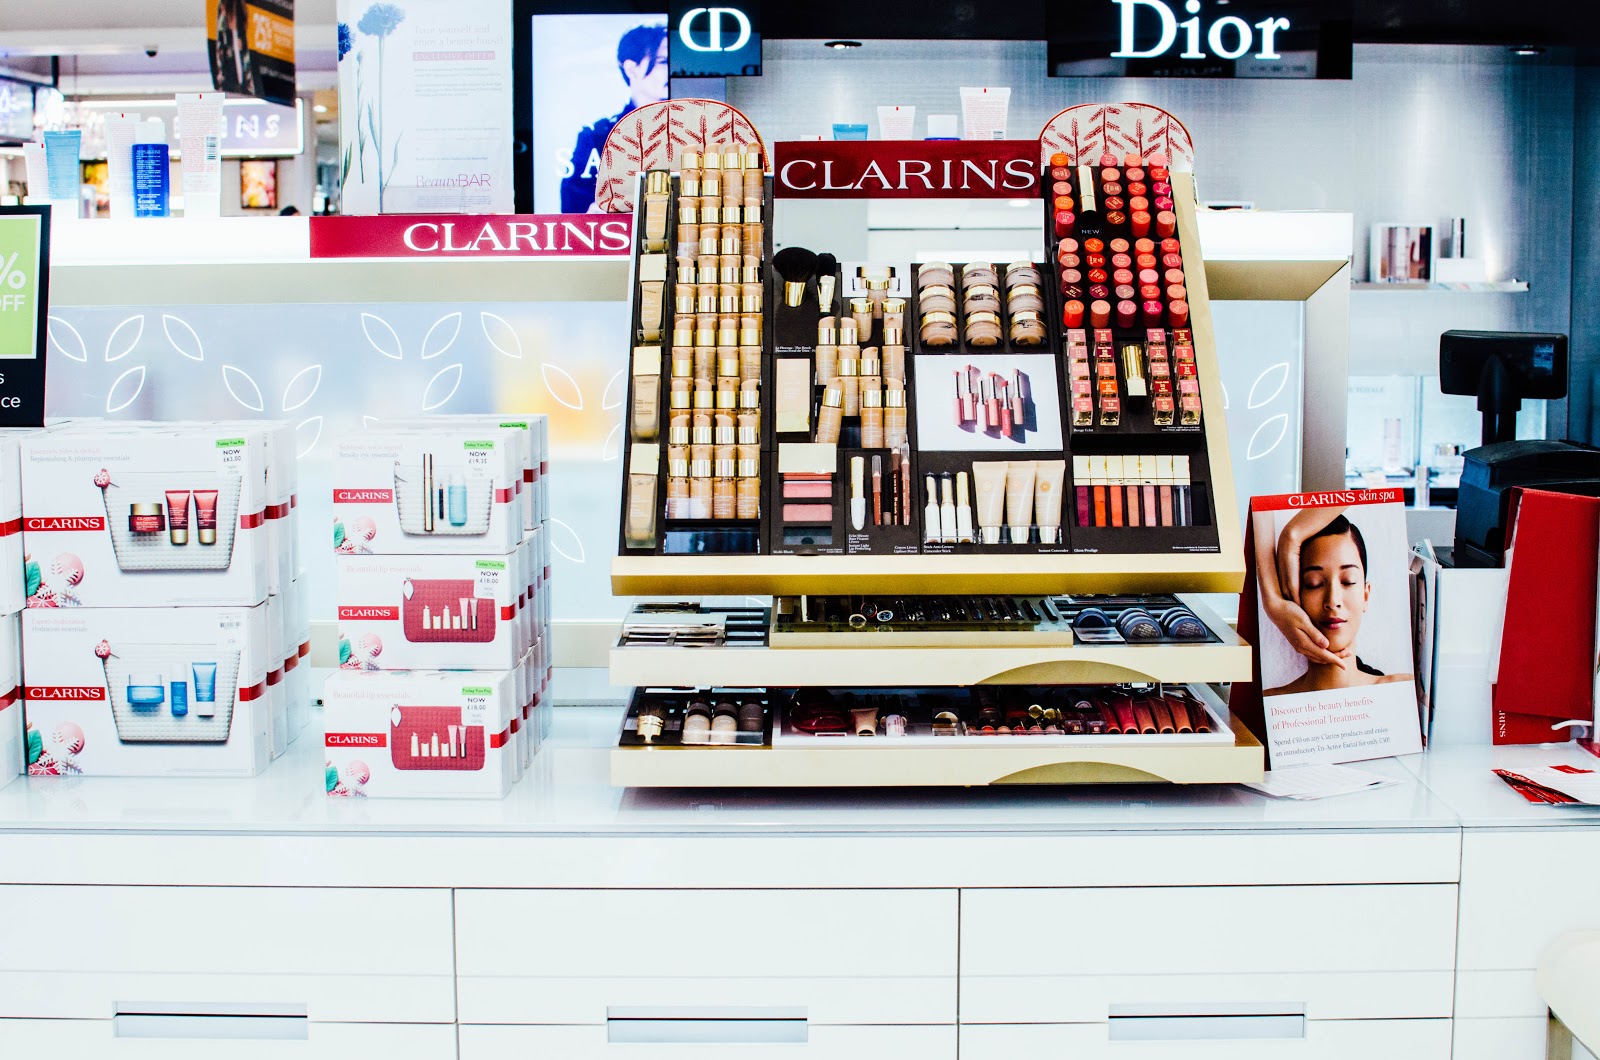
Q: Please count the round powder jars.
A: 9